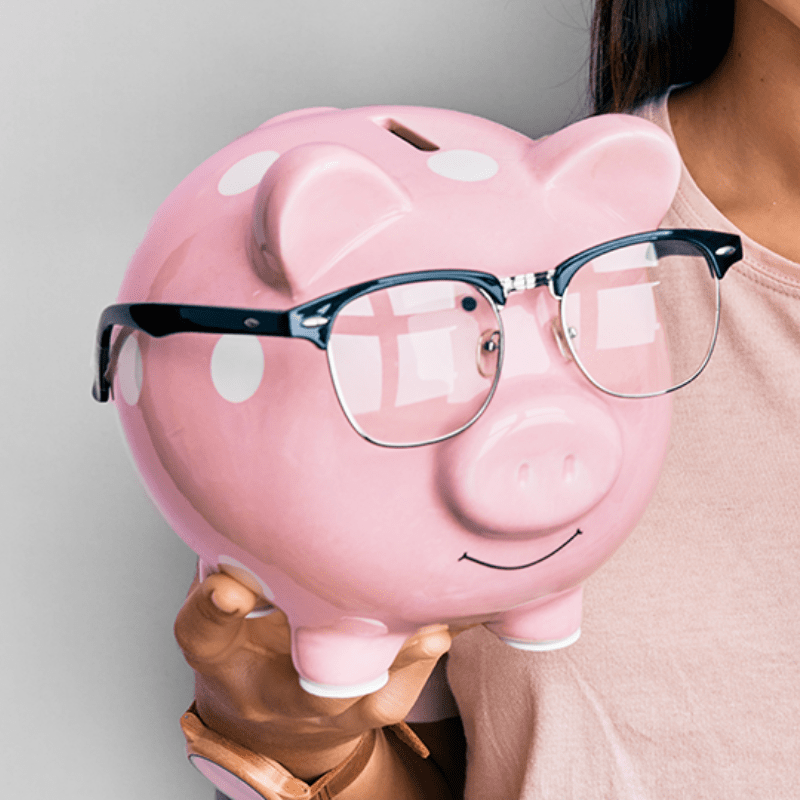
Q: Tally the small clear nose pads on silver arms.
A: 2